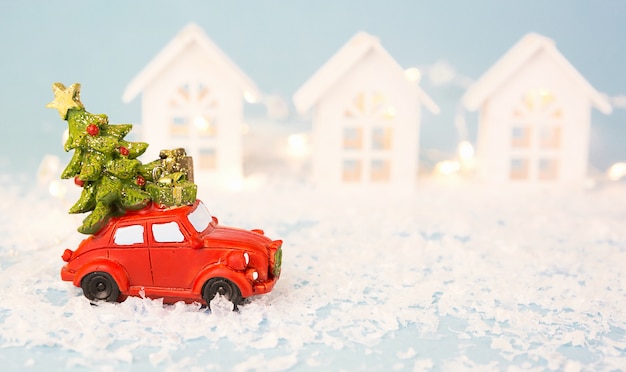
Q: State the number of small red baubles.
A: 4